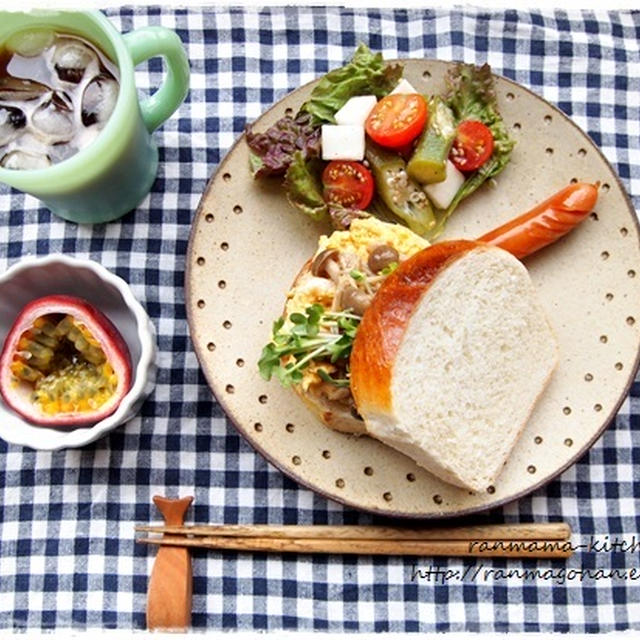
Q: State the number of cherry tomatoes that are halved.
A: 3